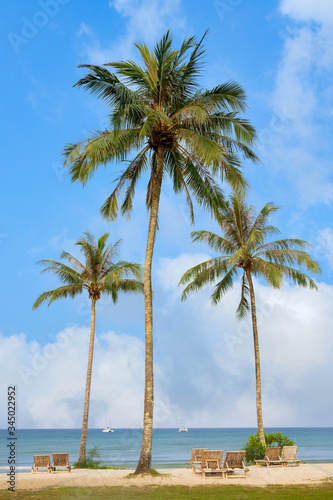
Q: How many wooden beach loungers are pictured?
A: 7